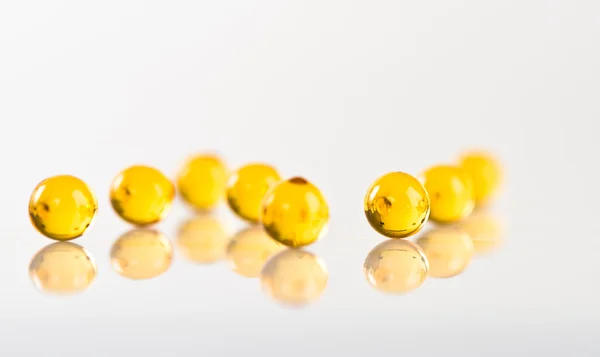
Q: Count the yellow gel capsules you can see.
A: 8